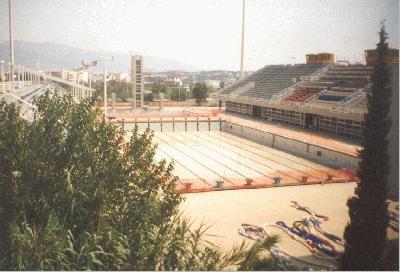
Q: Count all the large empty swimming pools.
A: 1